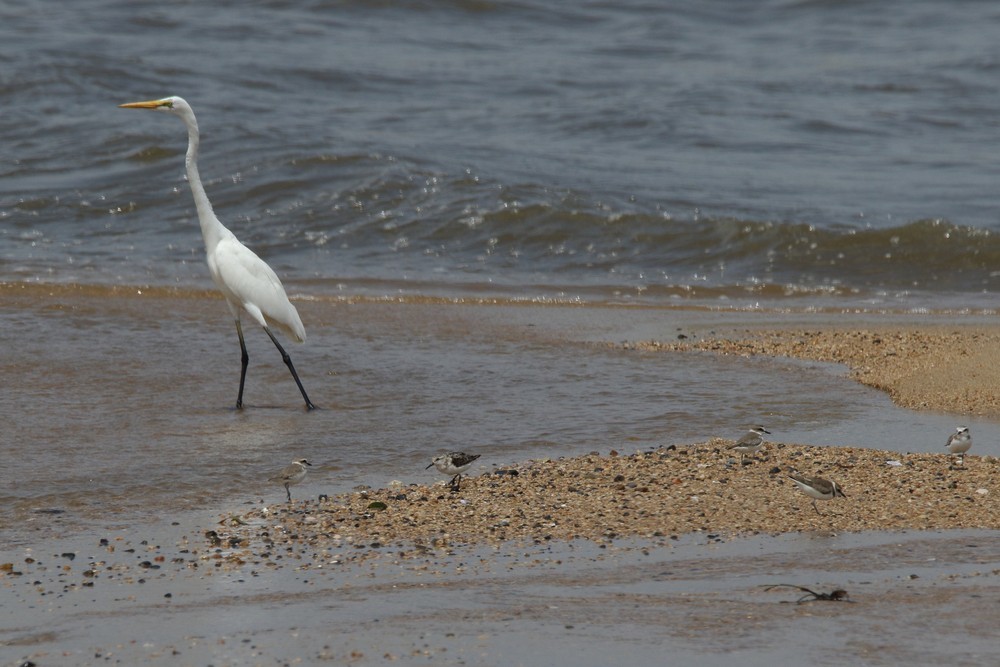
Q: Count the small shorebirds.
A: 5